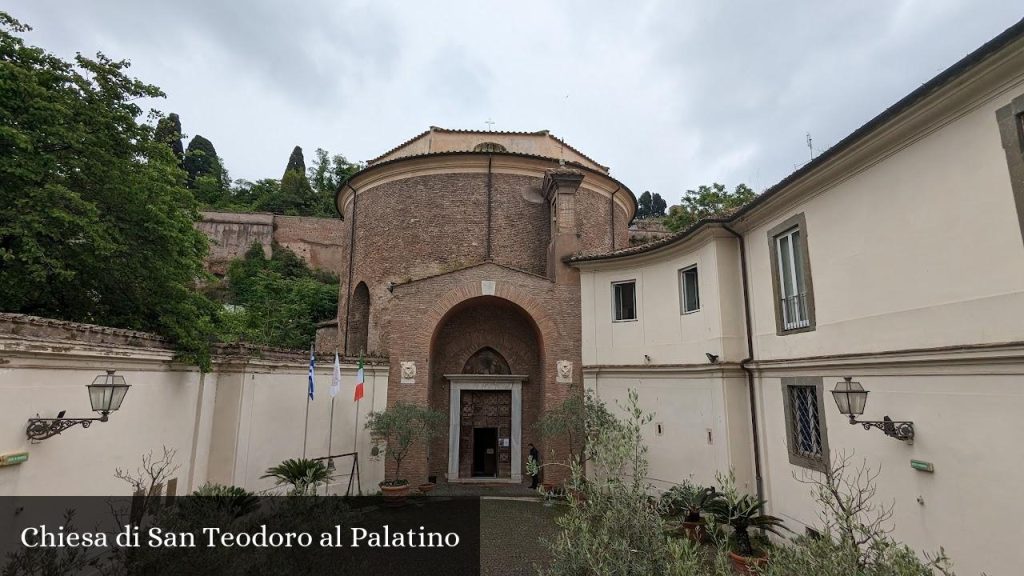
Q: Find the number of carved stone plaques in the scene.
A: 2